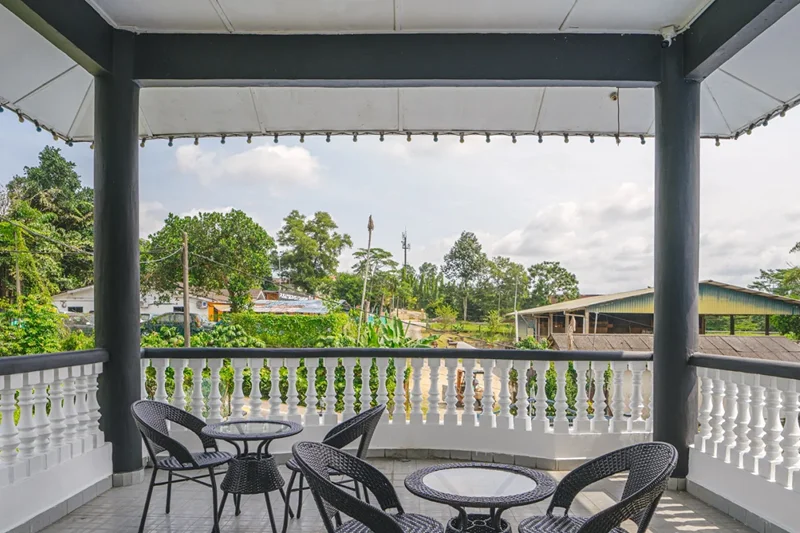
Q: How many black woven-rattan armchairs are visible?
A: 4